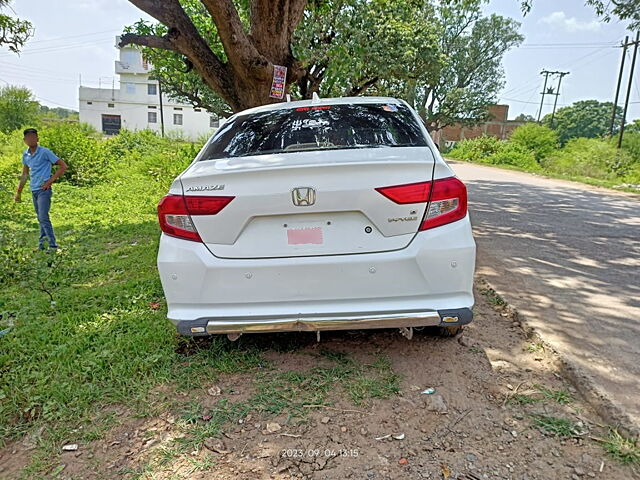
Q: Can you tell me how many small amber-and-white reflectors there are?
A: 2